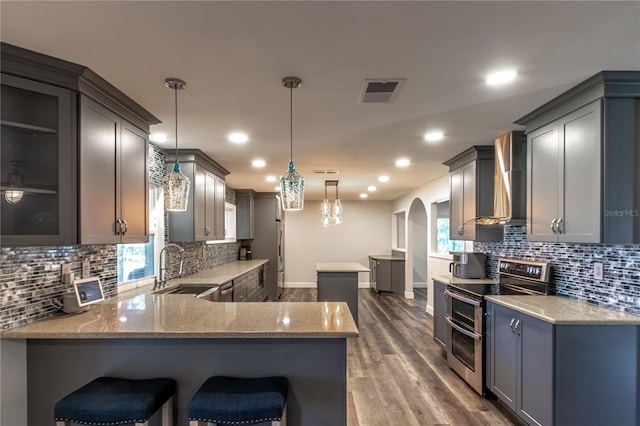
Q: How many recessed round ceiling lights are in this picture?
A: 11